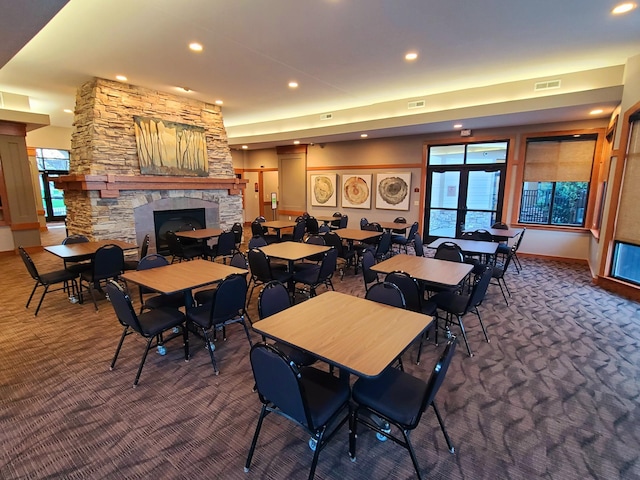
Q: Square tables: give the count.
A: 12